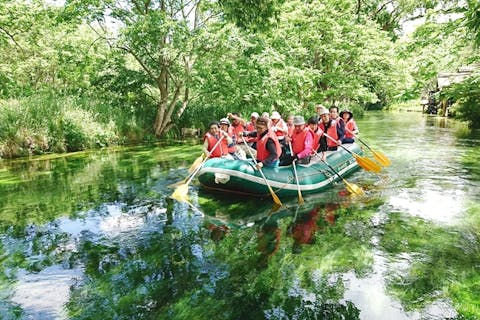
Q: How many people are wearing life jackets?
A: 14